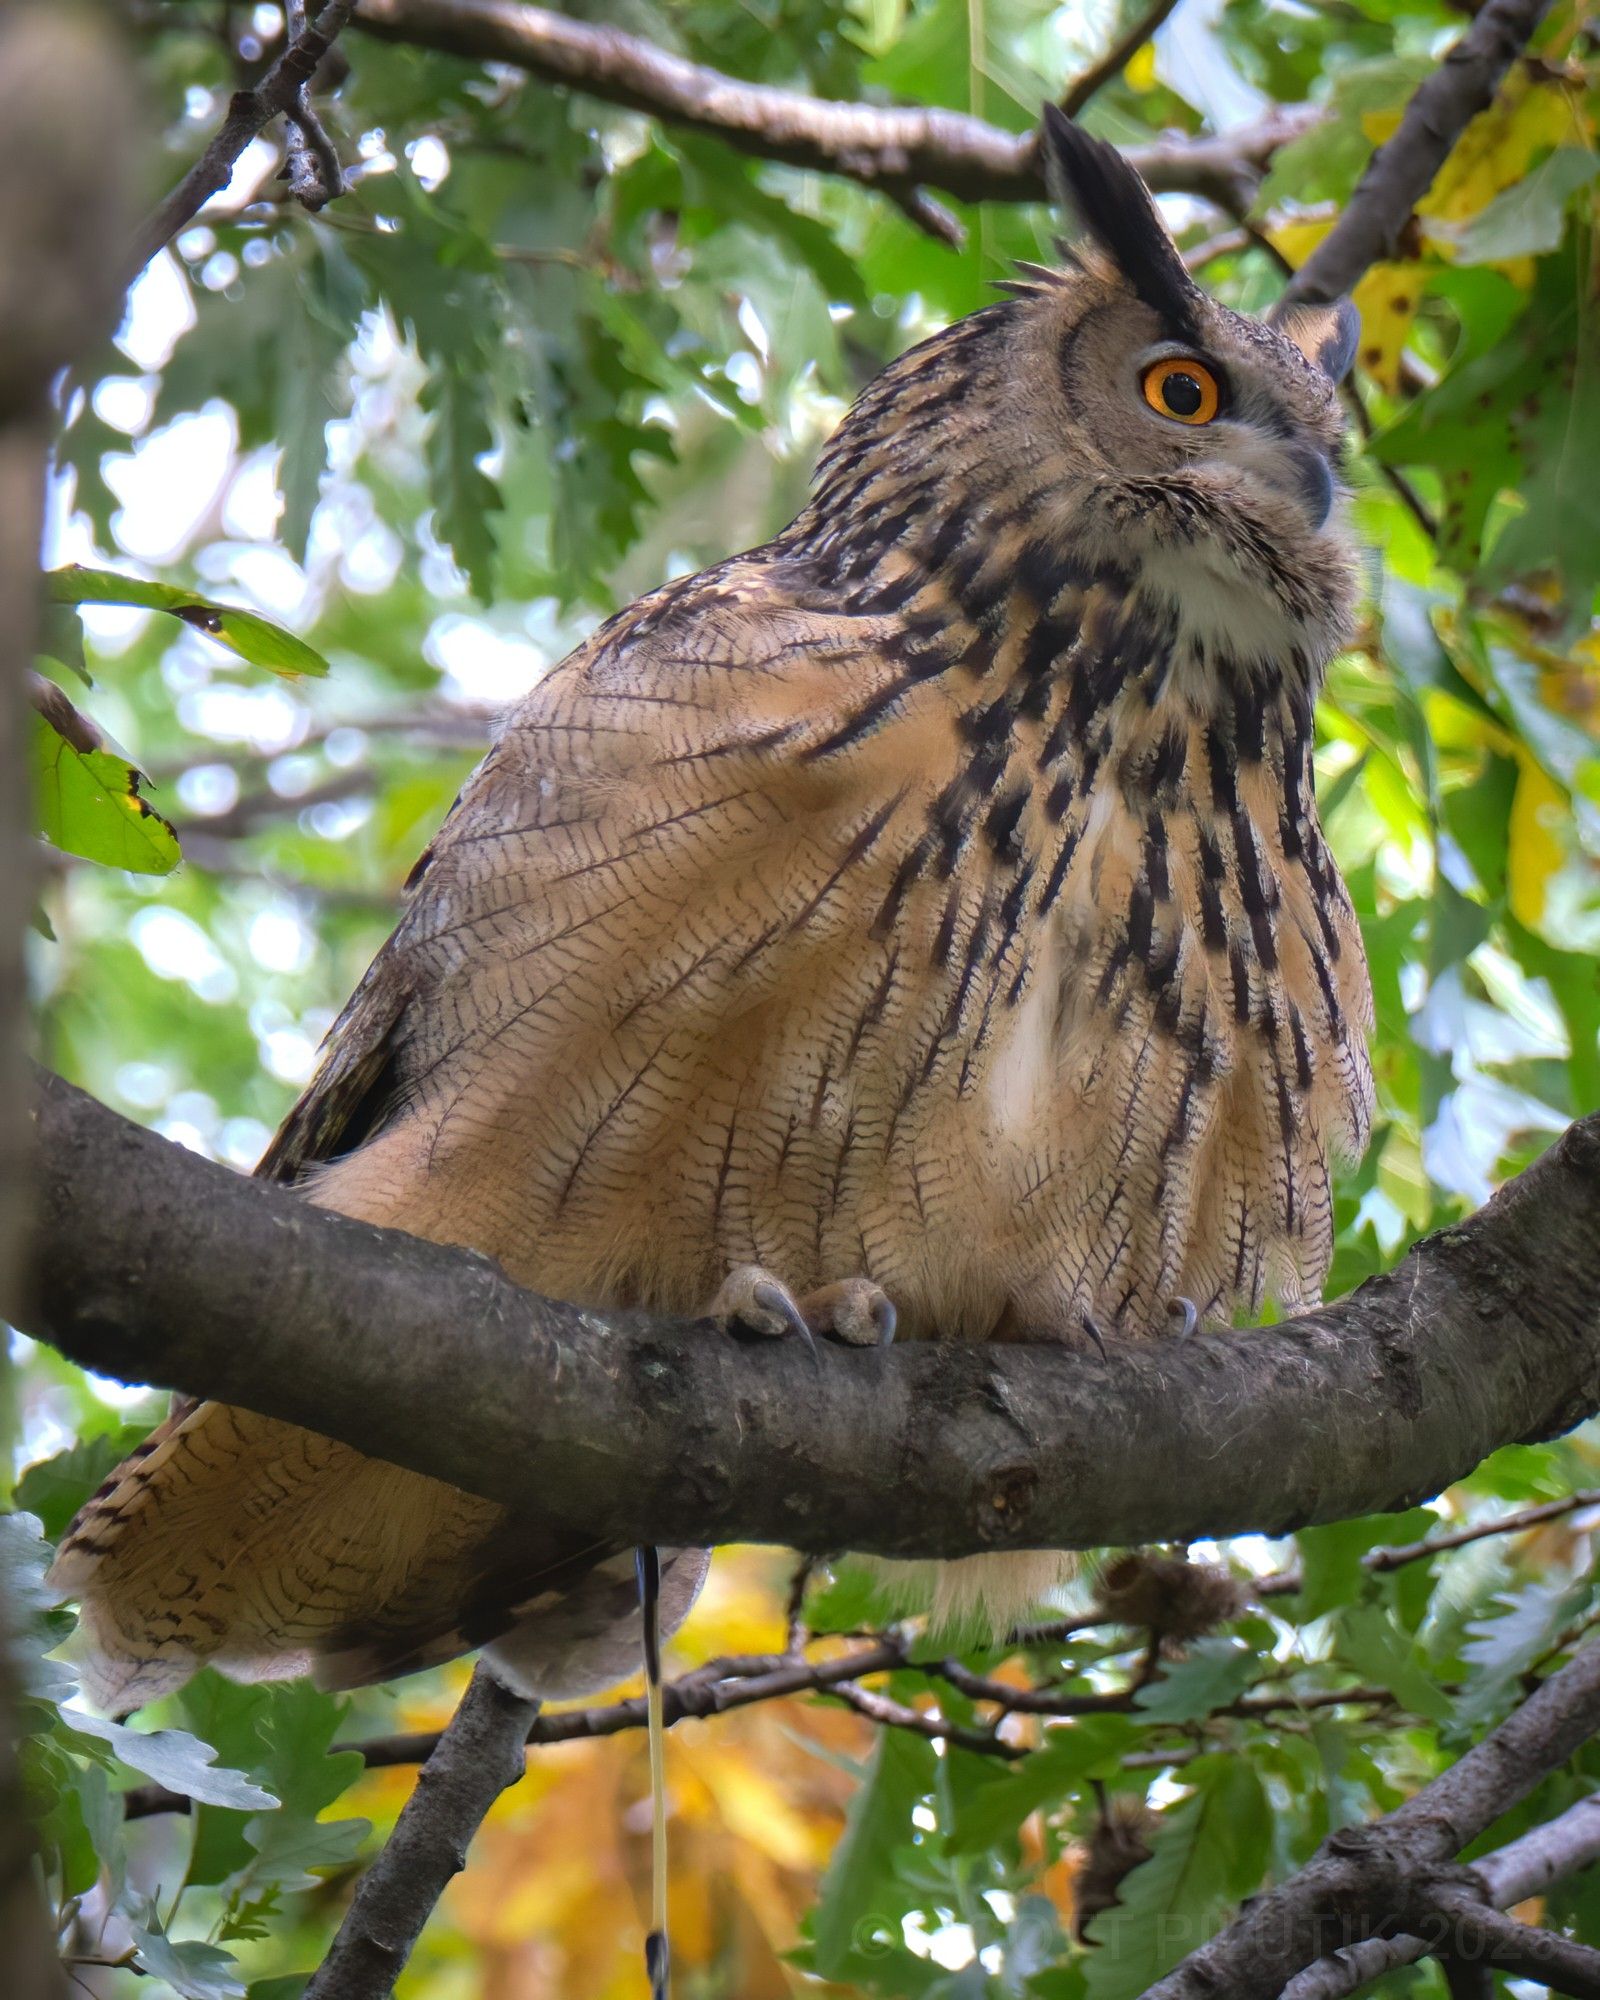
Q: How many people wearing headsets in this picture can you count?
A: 0